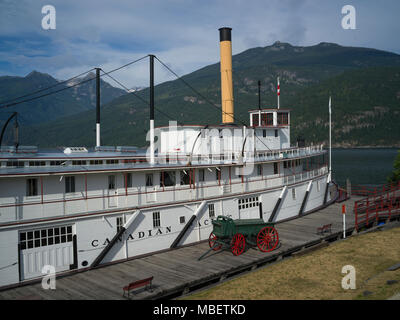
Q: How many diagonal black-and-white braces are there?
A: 5